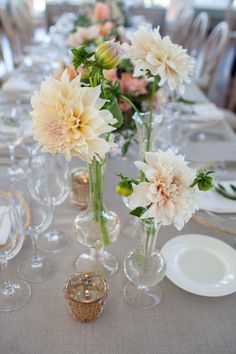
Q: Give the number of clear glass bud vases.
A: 3